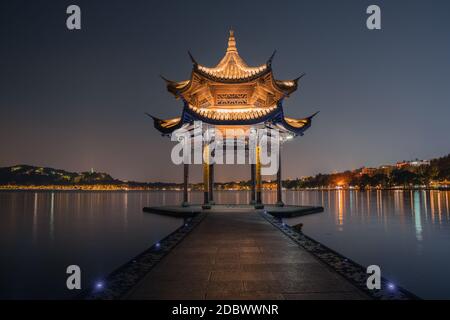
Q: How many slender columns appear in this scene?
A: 6